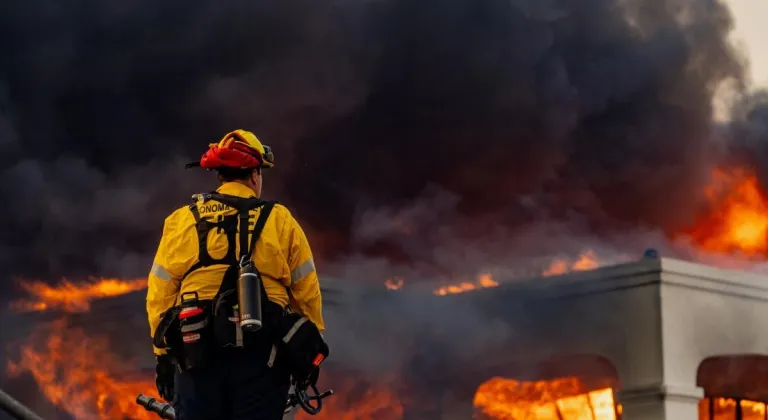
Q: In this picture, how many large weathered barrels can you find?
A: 0